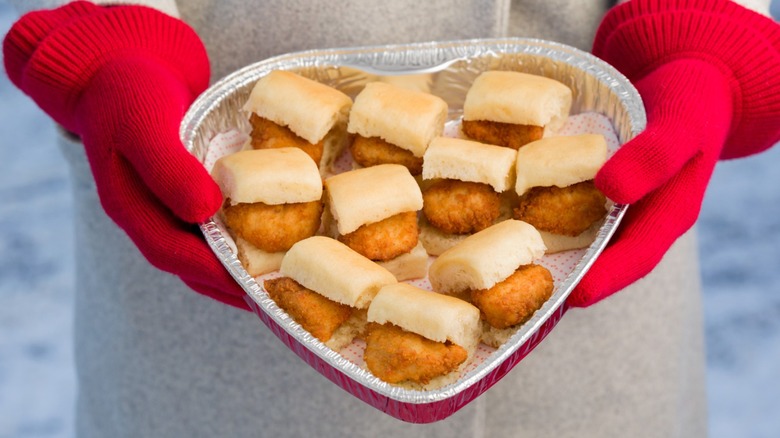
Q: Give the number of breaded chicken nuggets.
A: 10